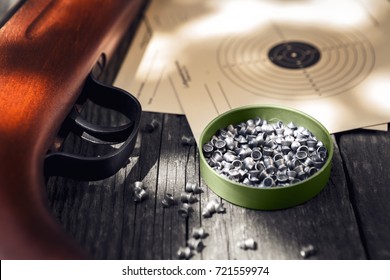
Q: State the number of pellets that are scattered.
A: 15